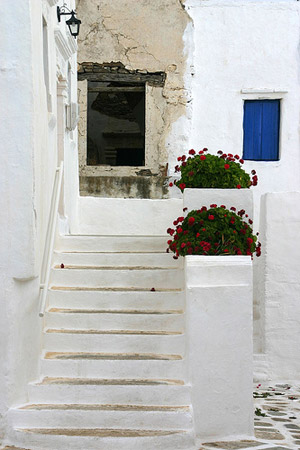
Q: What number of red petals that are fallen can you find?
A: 2